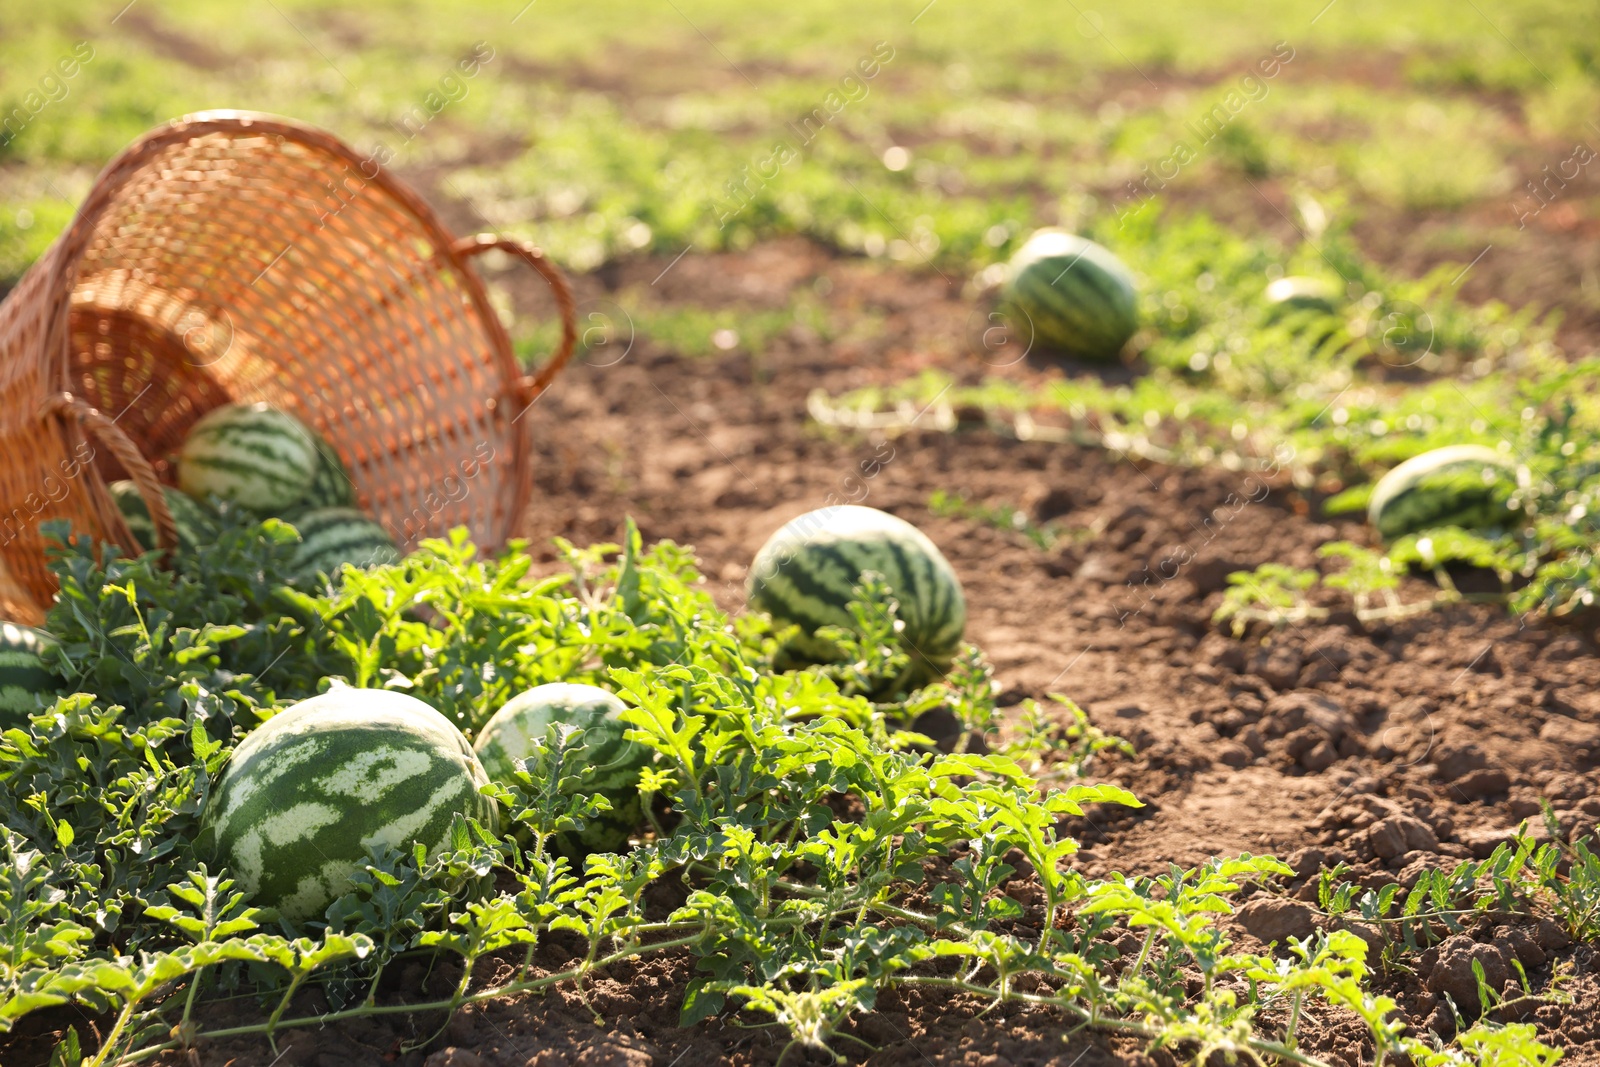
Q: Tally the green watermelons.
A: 11